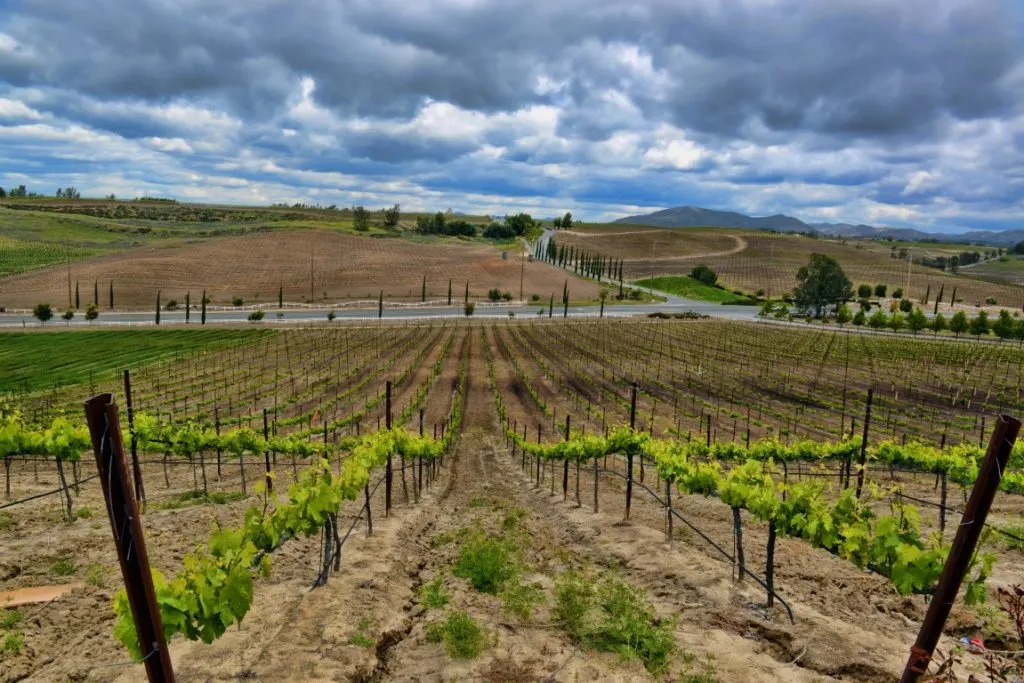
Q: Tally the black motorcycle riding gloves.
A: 0